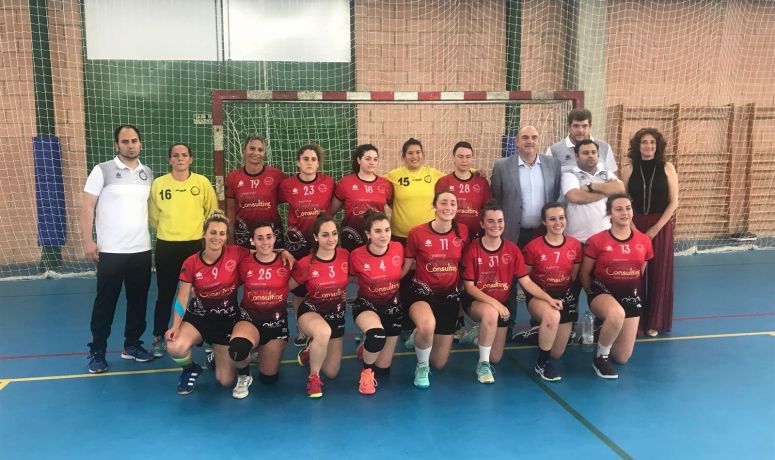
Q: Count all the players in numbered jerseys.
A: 14